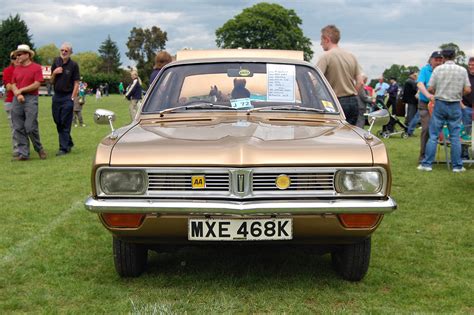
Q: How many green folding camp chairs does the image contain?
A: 0